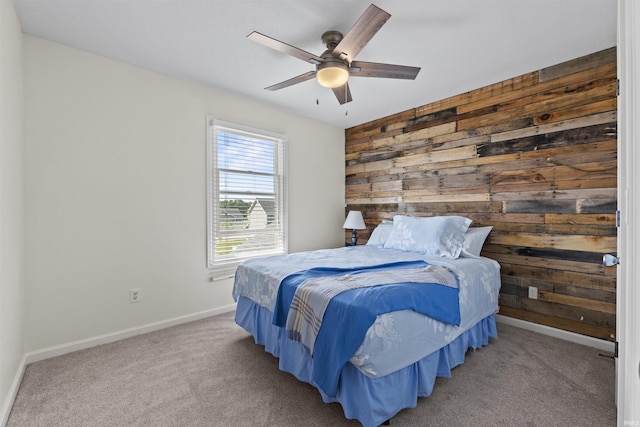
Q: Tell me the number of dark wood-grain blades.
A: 5